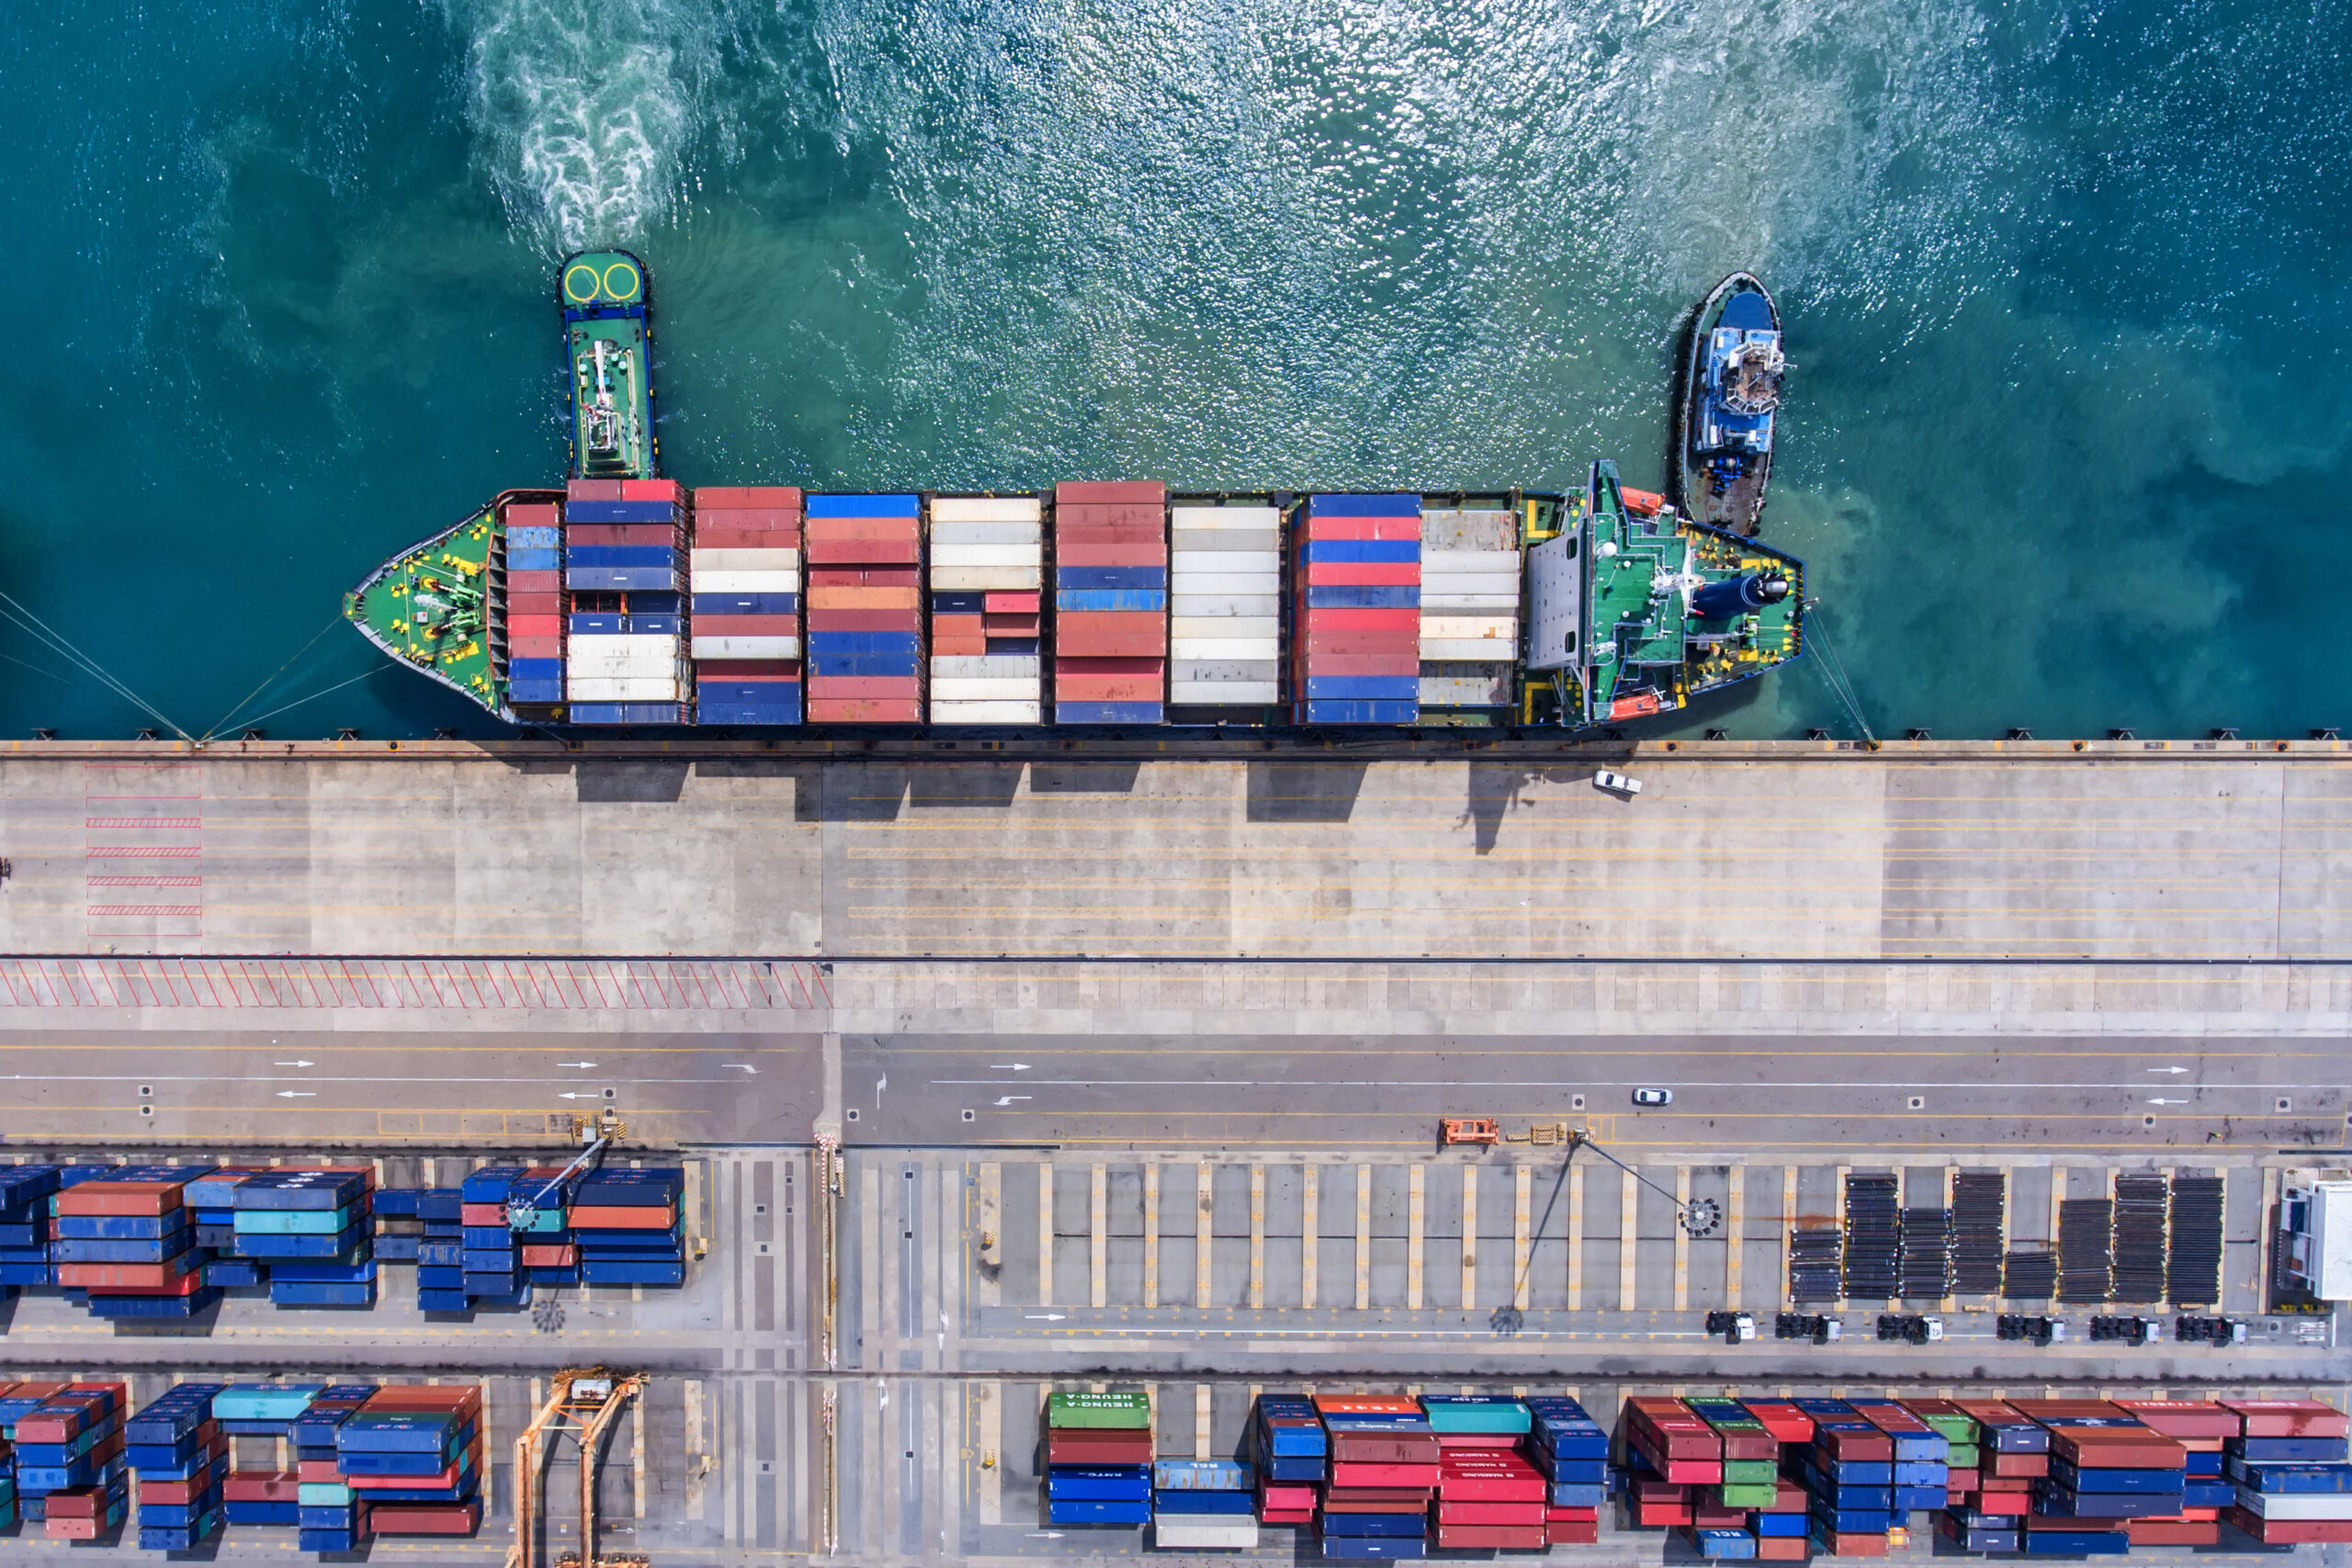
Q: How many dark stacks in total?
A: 8